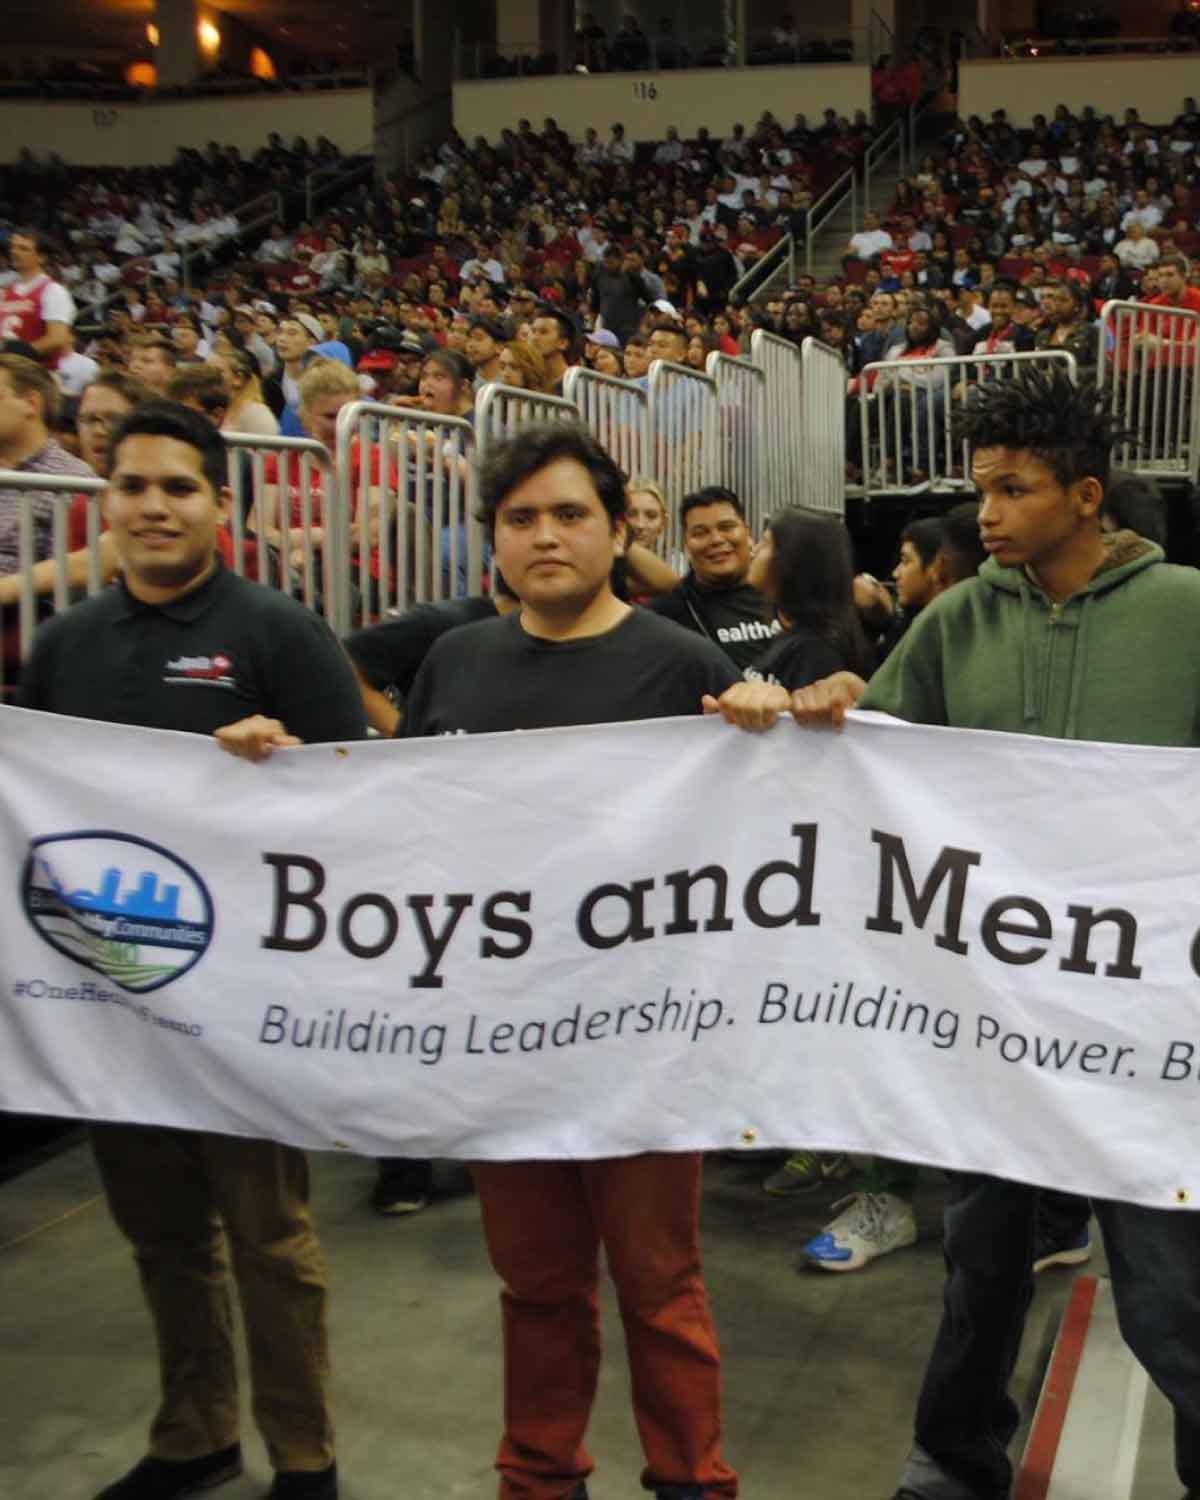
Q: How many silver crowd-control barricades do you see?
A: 11